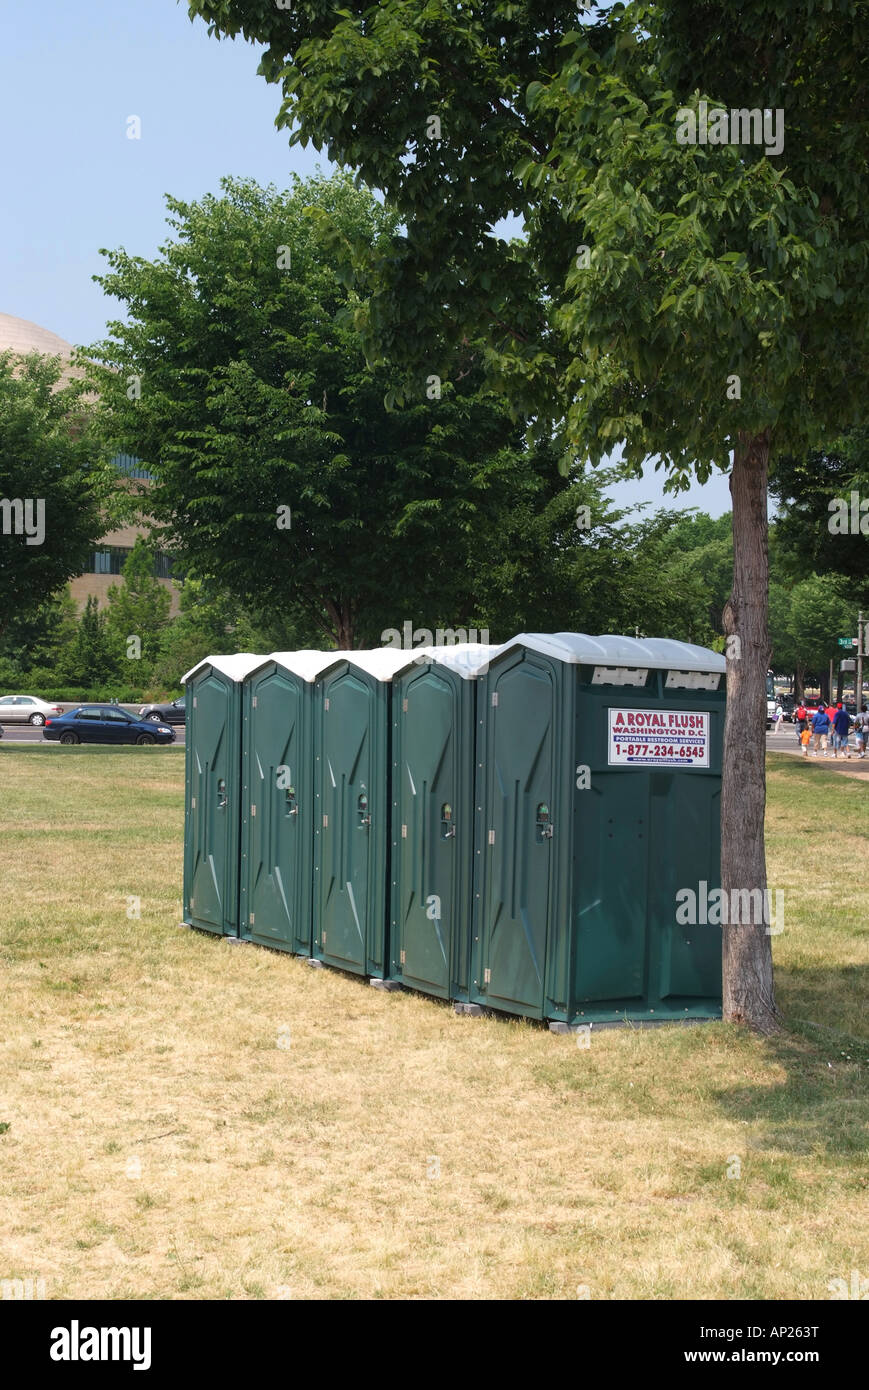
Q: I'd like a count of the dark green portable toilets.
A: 5